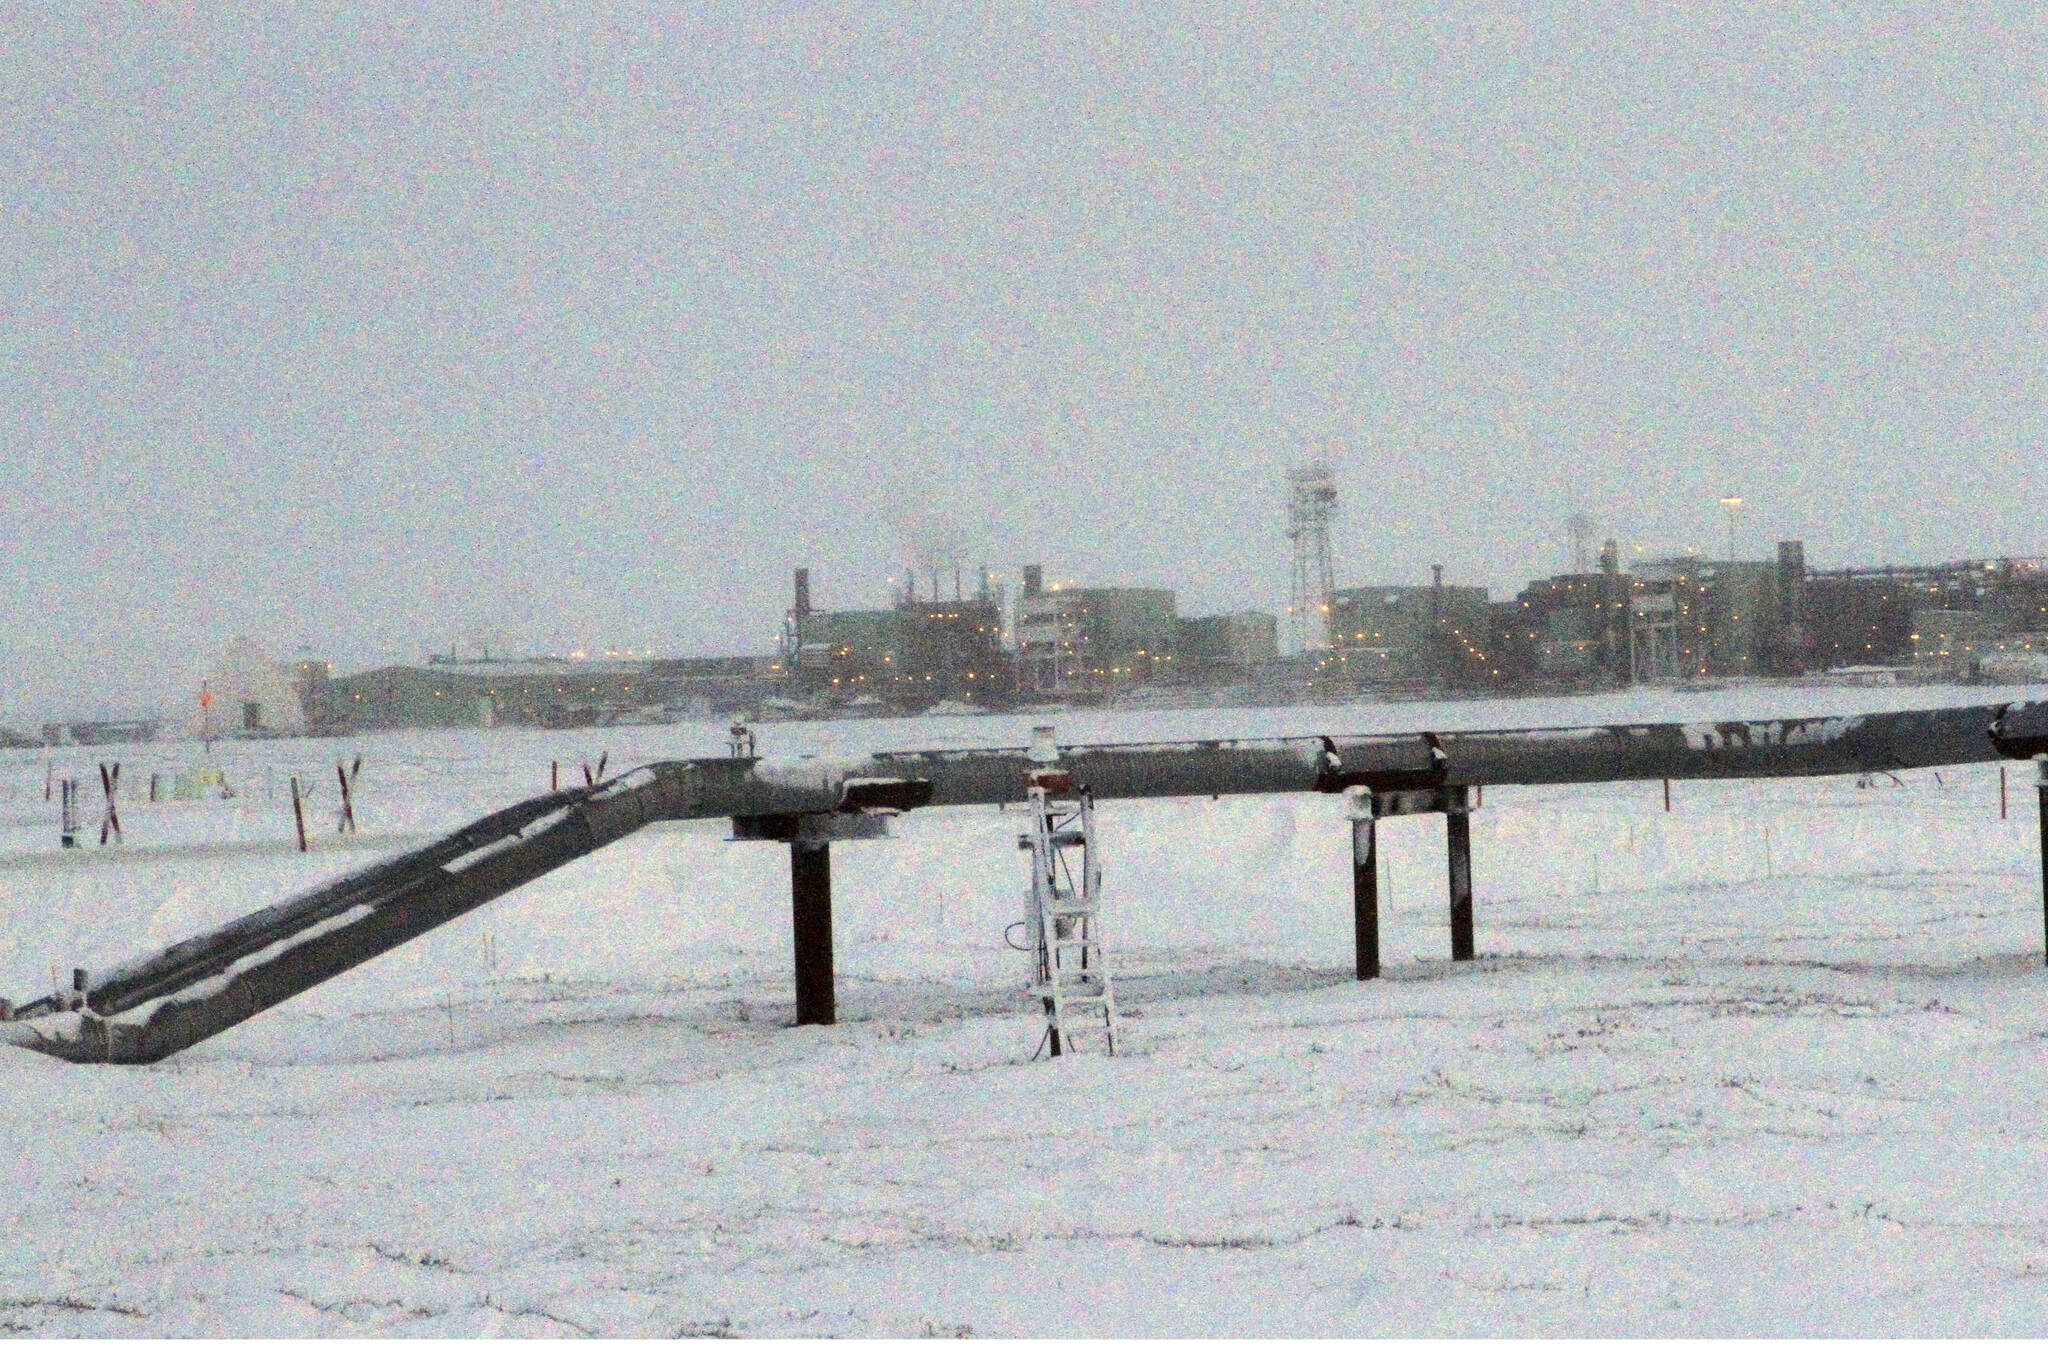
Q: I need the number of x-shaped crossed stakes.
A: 3